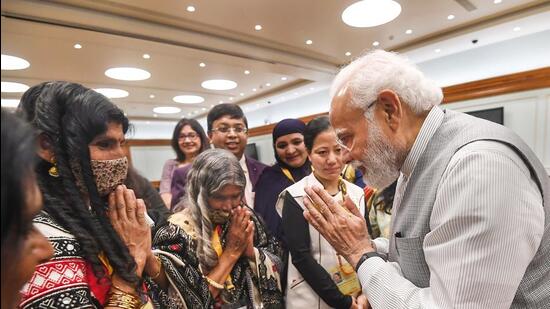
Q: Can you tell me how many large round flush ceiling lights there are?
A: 9